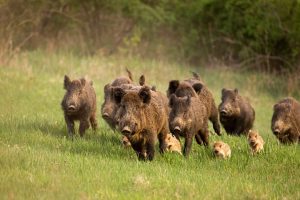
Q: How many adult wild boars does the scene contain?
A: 7